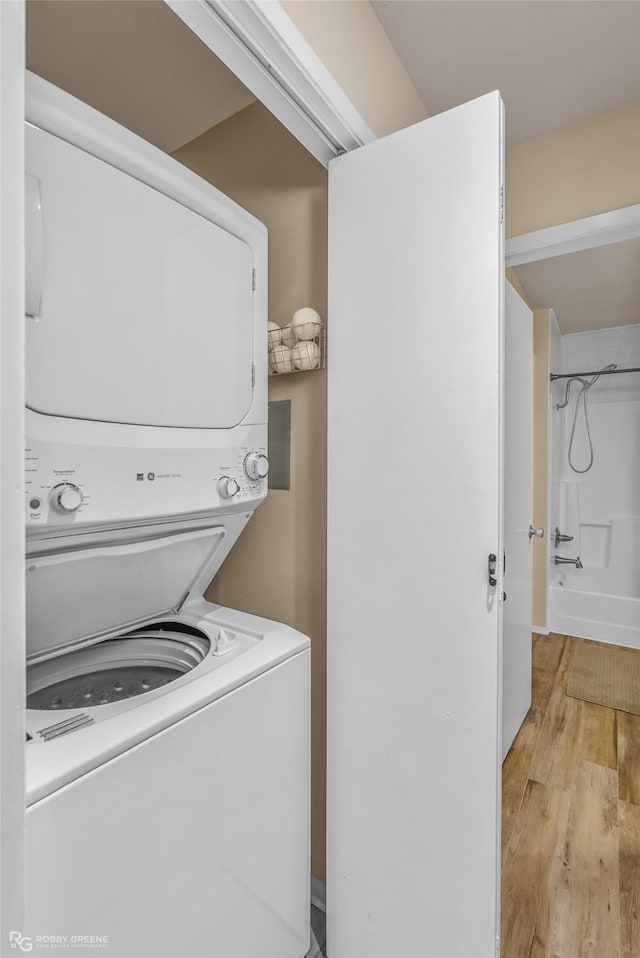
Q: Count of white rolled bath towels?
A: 0